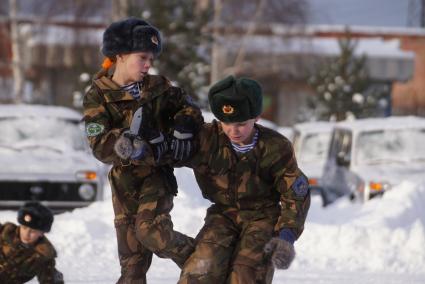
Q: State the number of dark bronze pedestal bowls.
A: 0